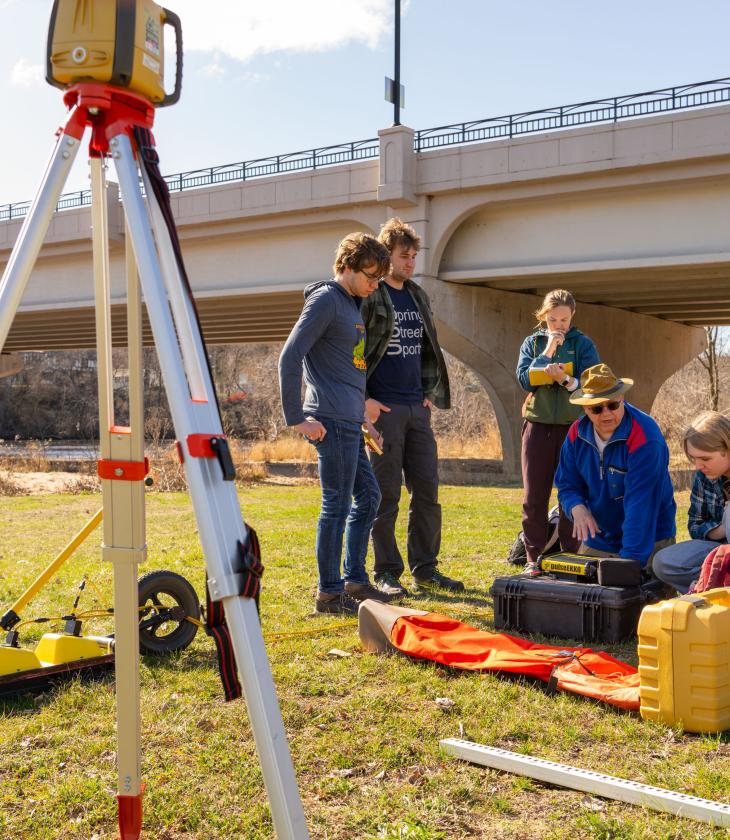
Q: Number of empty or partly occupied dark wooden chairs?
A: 0